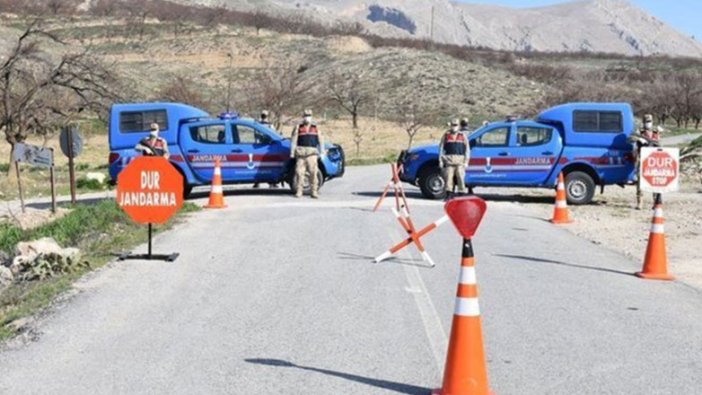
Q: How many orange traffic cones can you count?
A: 4